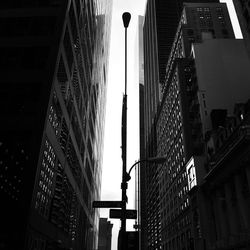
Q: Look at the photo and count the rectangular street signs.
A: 2